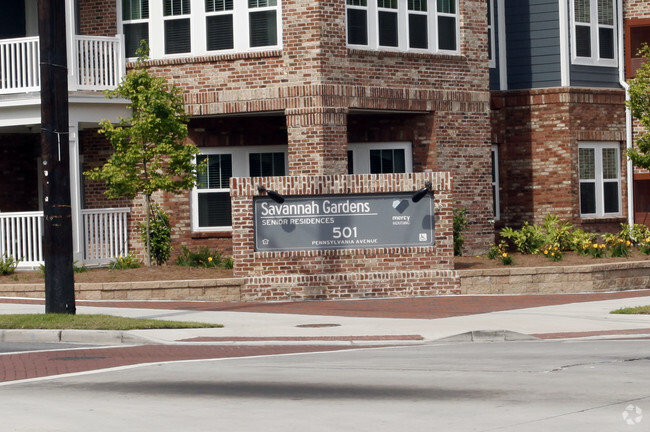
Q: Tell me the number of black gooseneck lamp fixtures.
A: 2